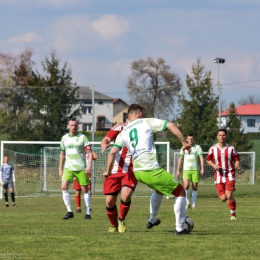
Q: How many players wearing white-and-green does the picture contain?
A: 3